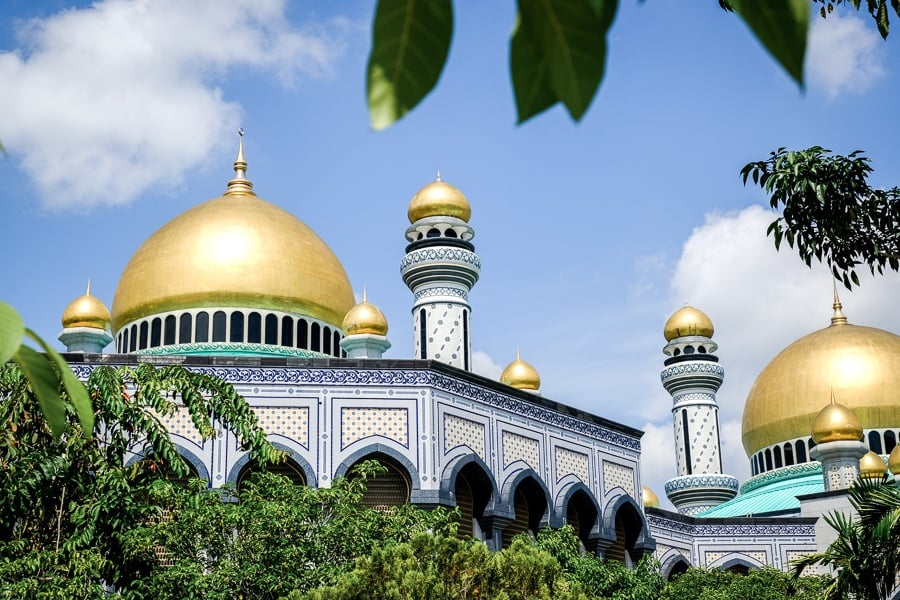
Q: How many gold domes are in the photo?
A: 11